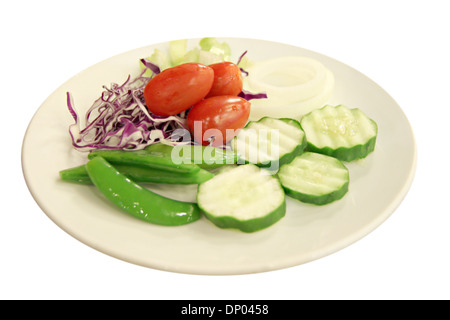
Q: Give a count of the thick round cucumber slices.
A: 4